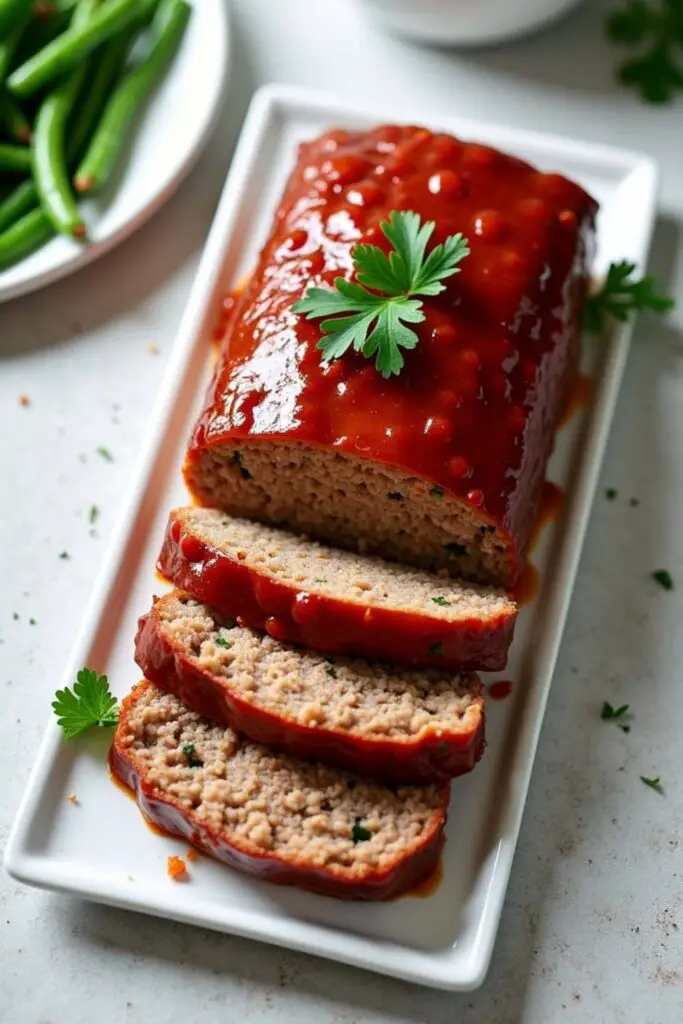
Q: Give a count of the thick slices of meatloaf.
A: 3